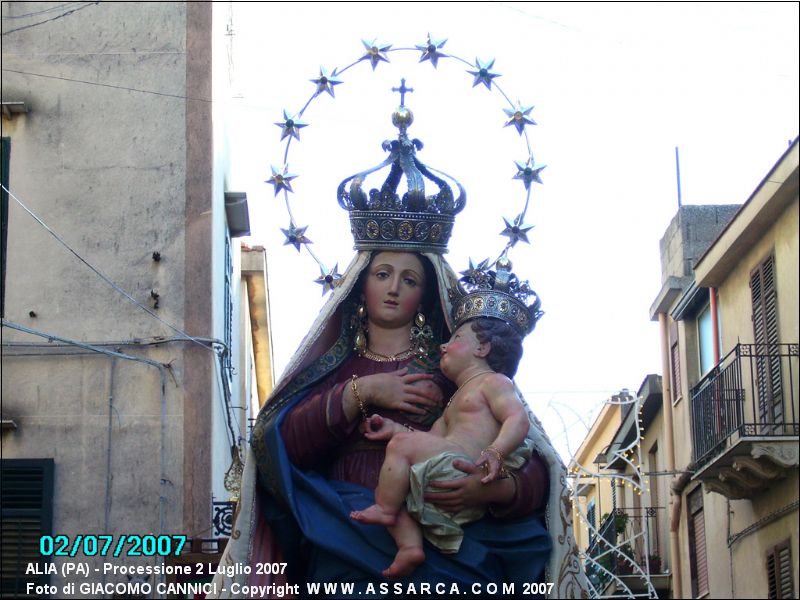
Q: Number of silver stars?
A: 12